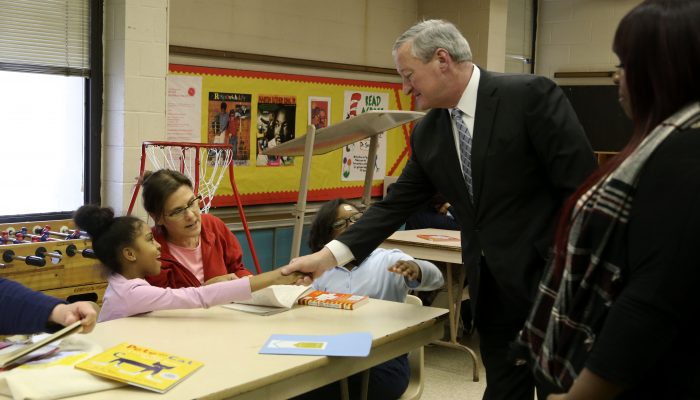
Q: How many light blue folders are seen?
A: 1